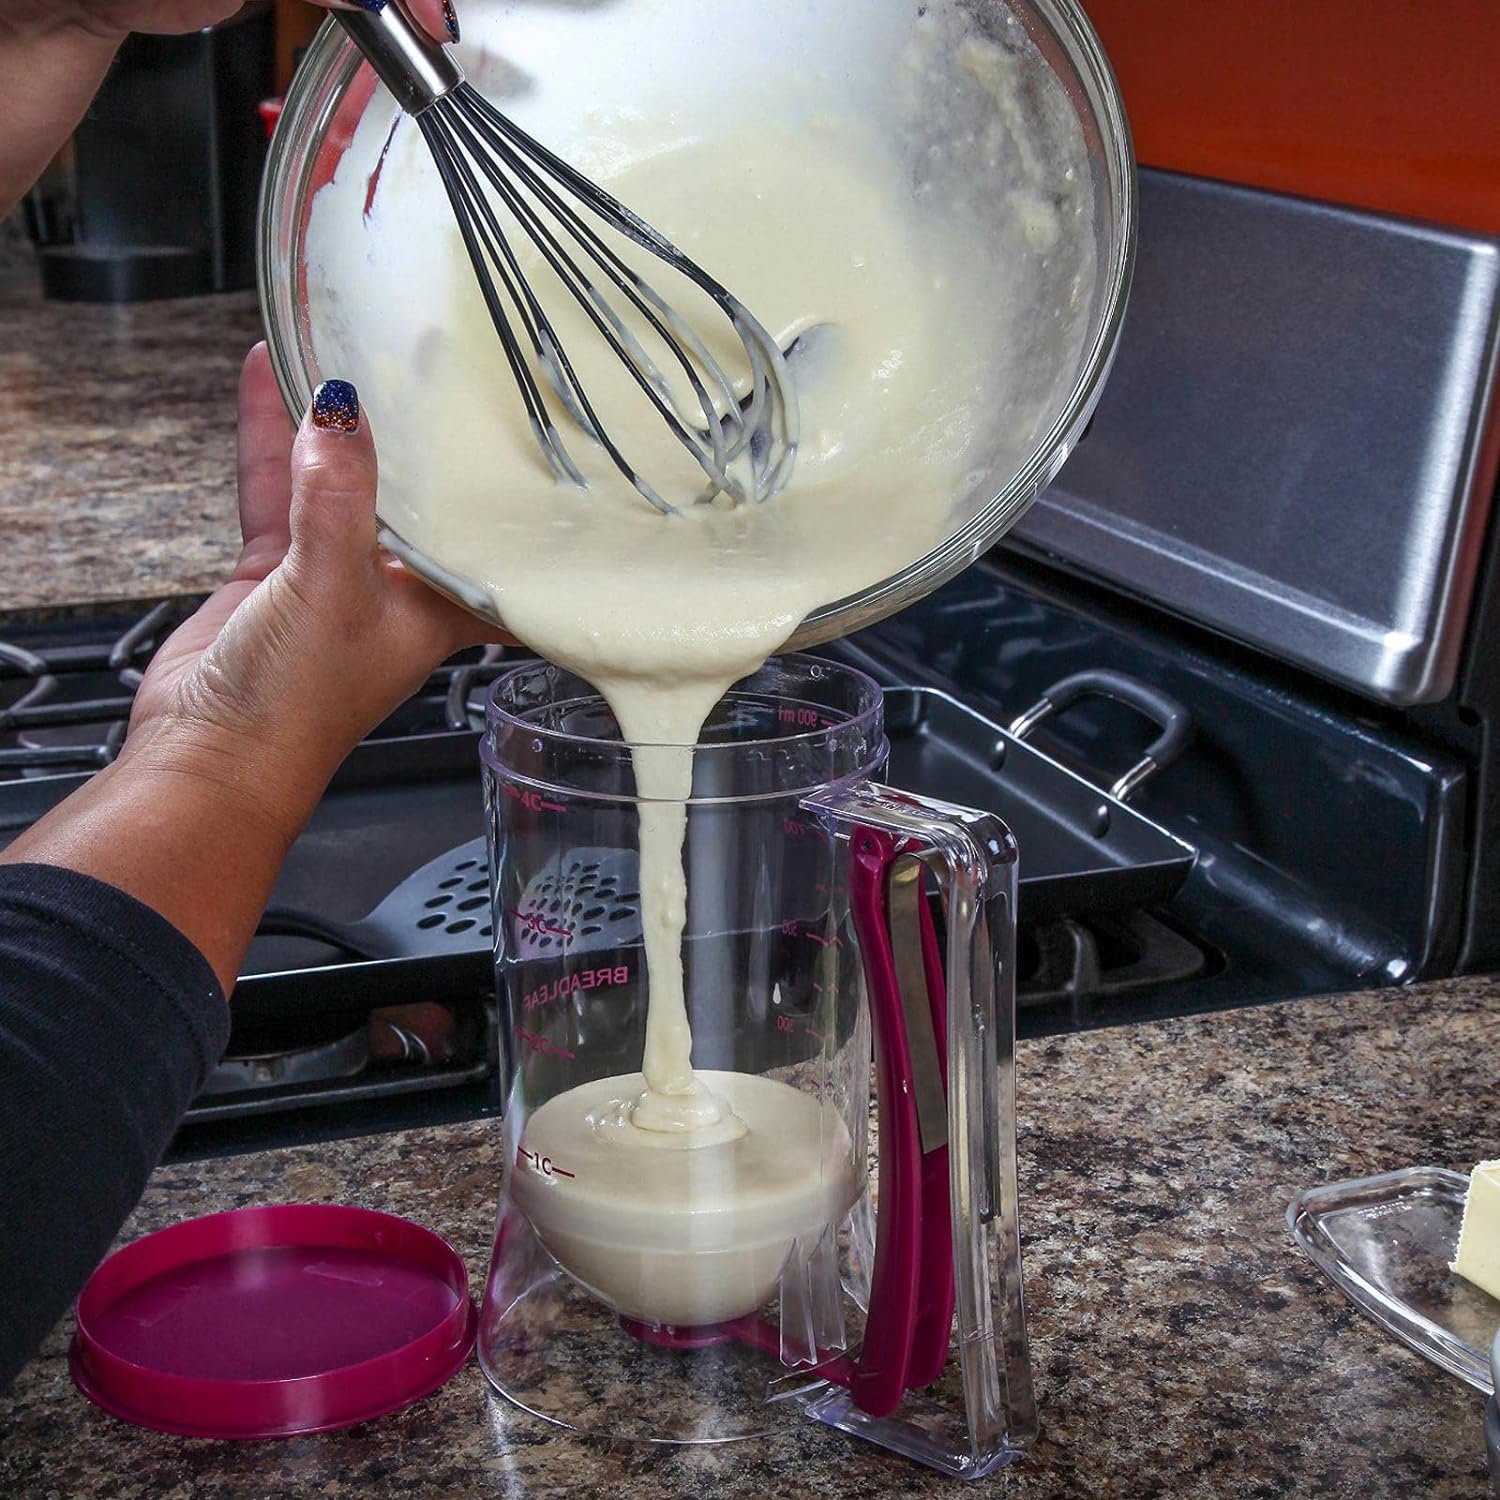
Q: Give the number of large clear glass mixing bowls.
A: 1